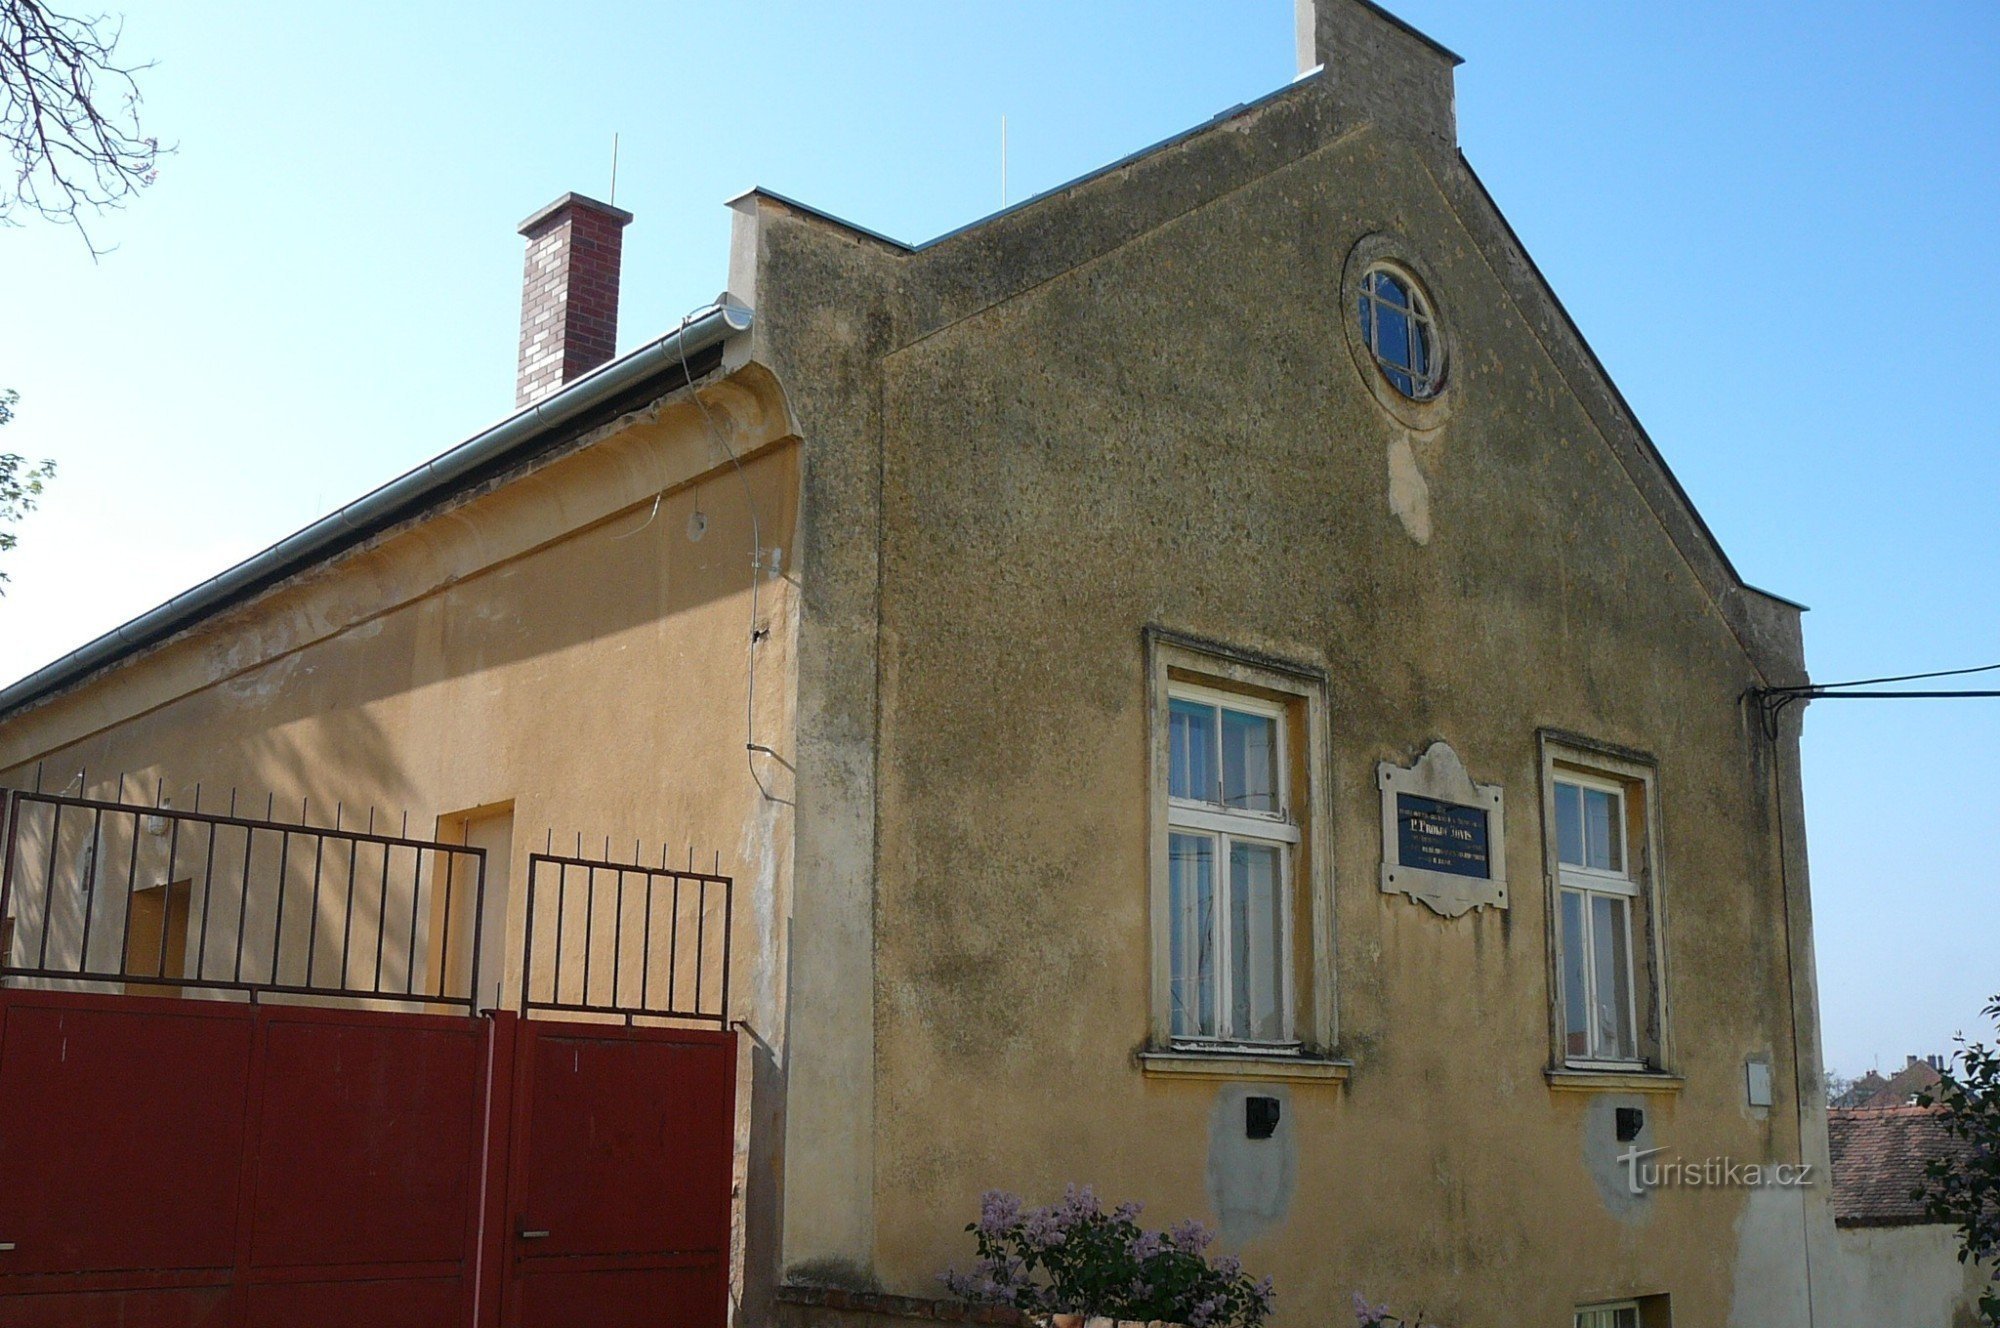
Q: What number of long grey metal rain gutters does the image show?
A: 1